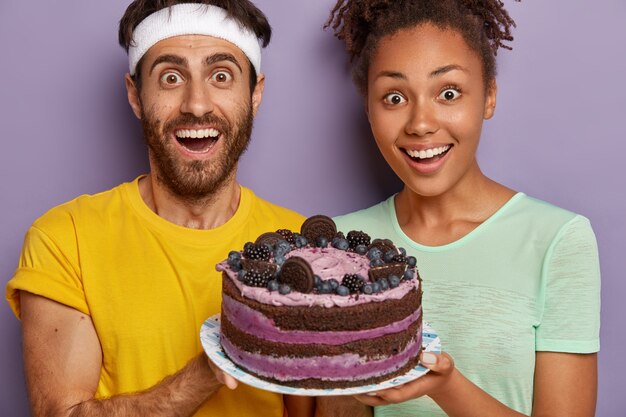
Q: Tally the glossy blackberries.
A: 6